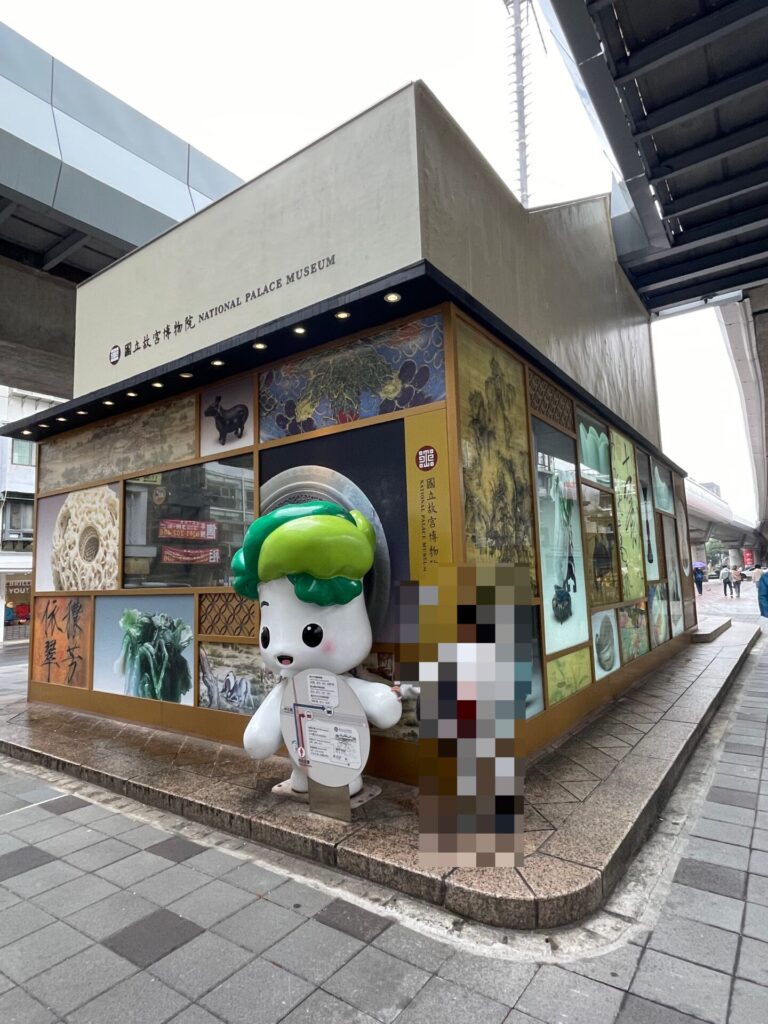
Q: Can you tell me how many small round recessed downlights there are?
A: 13